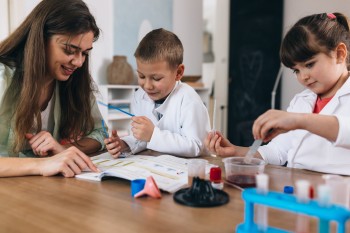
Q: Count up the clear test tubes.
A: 3